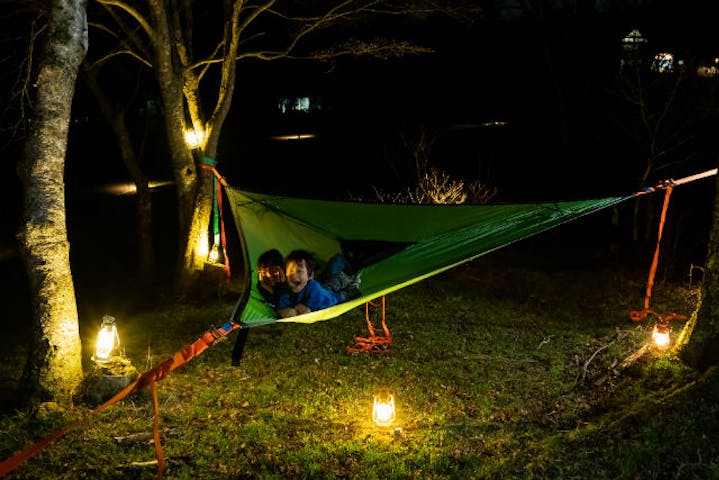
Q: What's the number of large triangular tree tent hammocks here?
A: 1